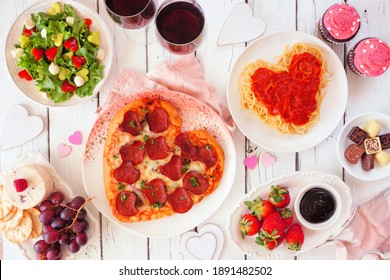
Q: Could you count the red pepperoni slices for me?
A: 12